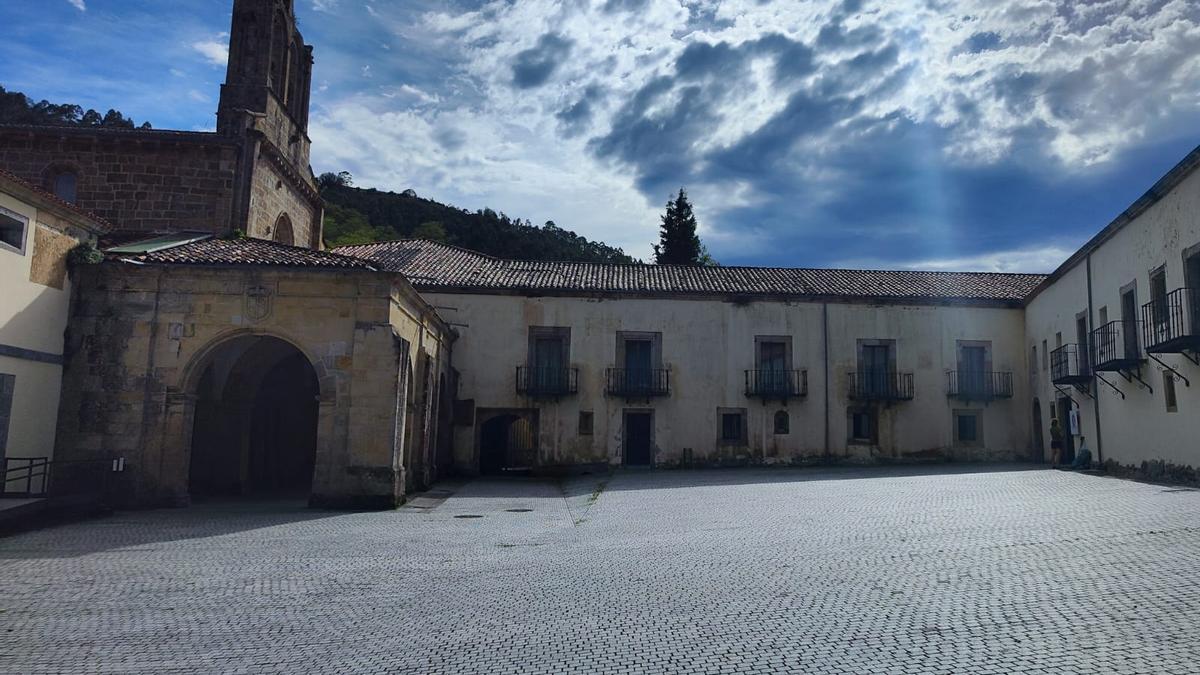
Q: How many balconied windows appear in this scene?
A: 8